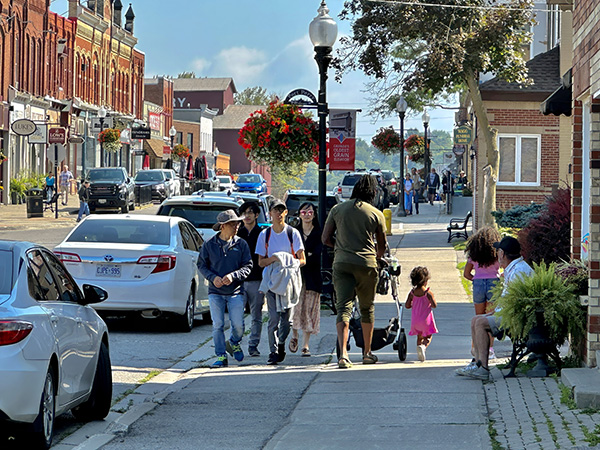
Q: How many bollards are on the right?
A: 1